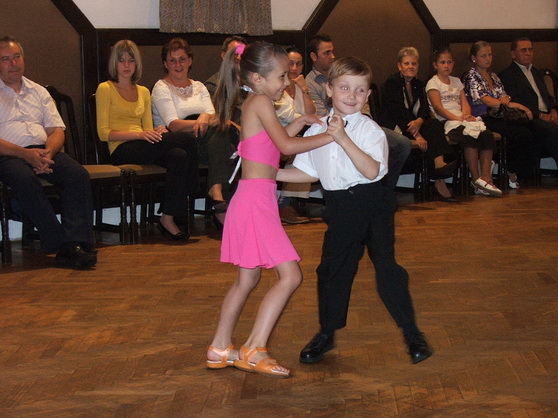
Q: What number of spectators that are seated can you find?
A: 10